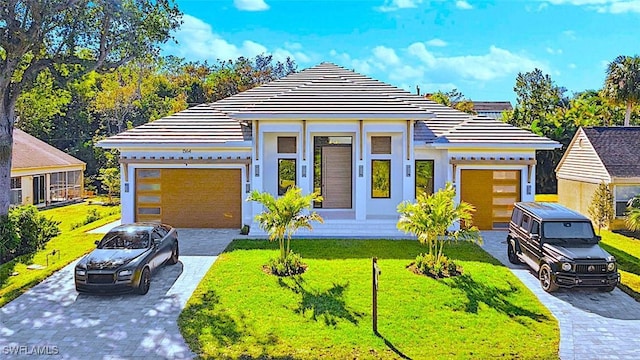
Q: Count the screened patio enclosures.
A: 1